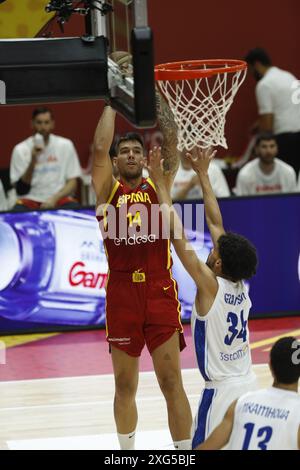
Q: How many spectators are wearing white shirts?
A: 4